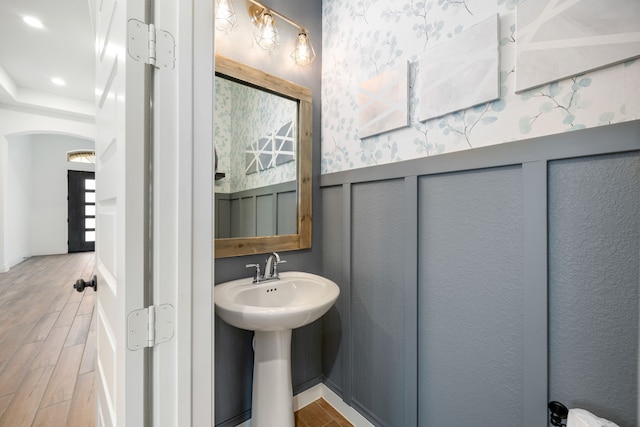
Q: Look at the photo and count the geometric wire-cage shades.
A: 3